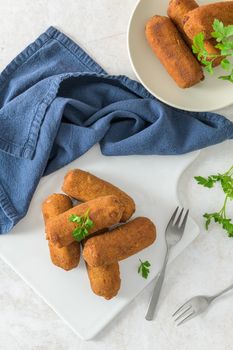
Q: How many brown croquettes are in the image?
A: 8